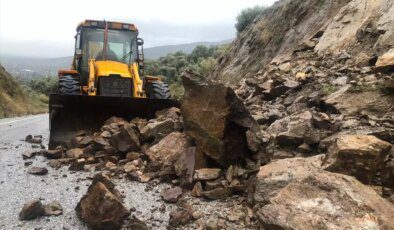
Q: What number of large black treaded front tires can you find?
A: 2